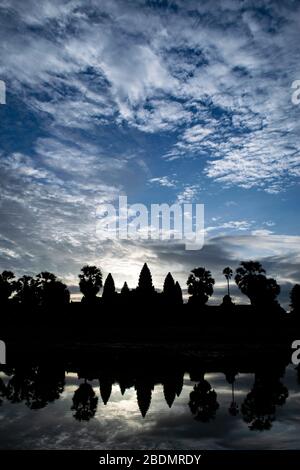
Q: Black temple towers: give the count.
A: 5